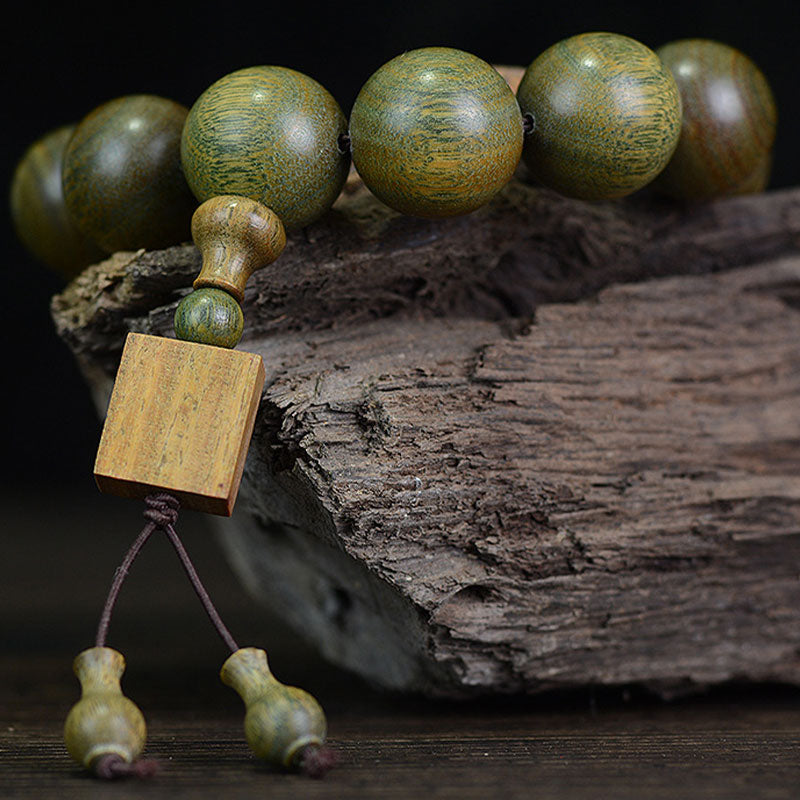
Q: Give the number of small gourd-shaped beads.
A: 2